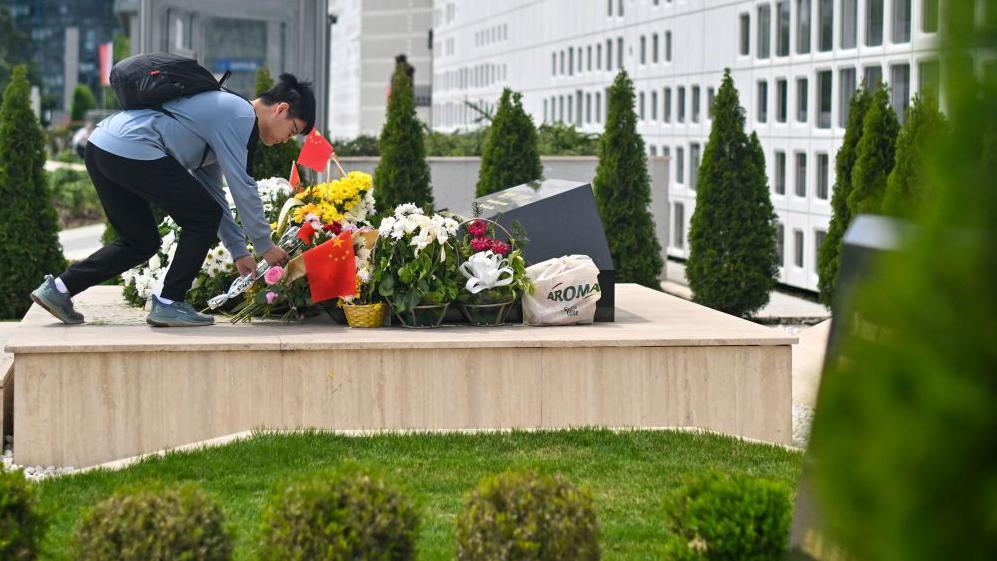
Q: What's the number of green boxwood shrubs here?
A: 5